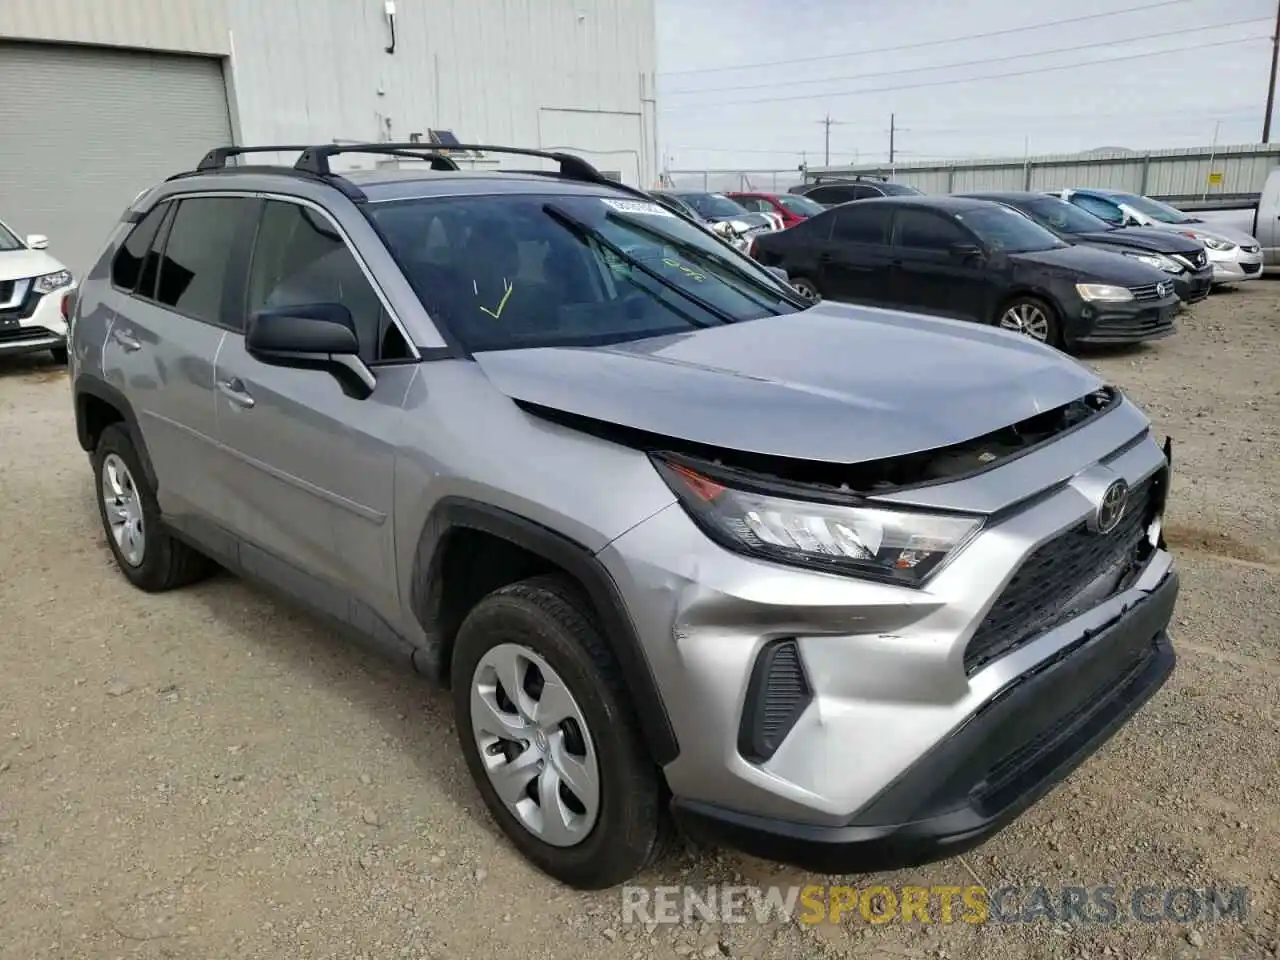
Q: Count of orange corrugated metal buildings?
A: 0